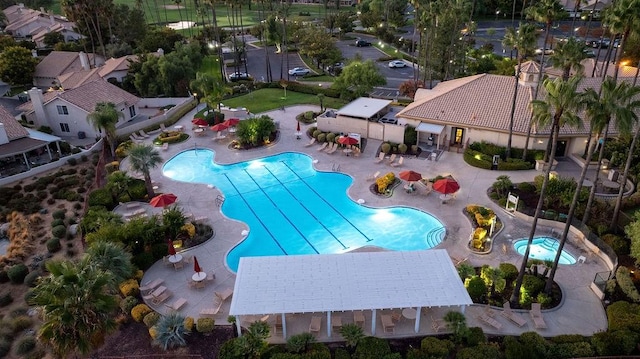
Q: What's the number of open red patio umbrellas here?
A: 7